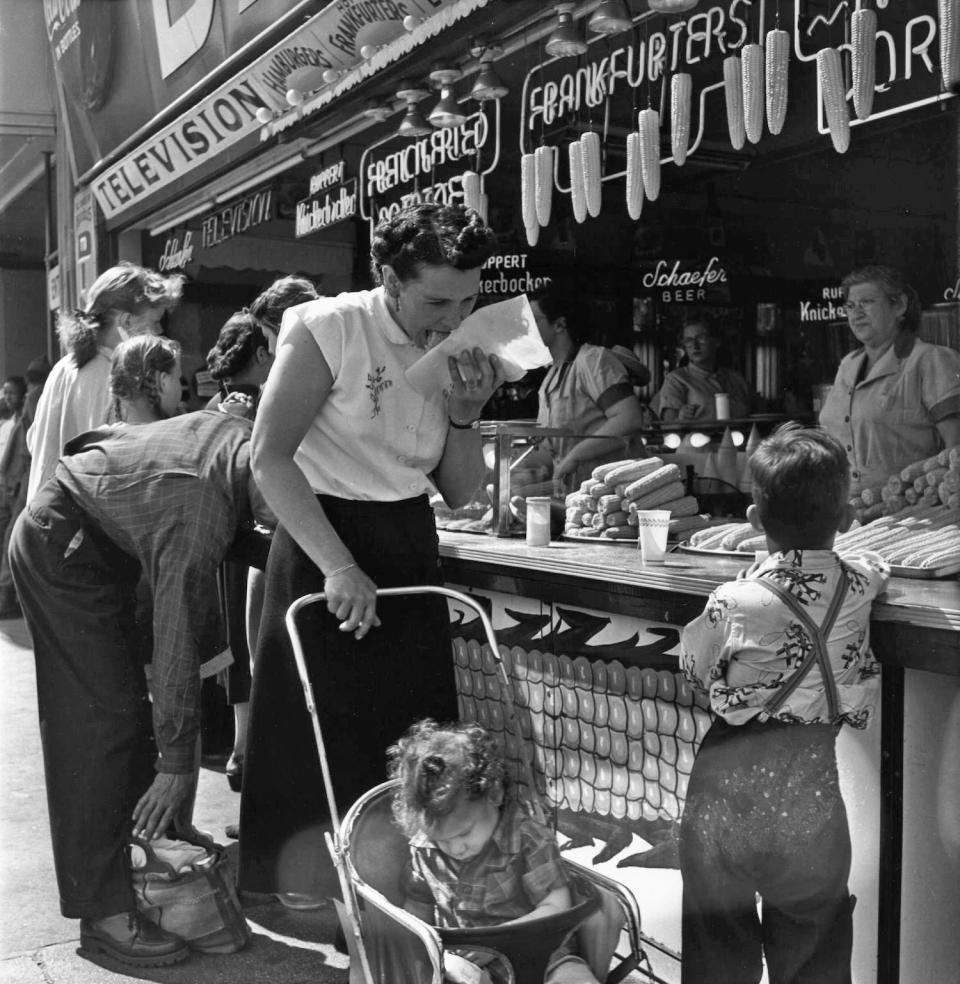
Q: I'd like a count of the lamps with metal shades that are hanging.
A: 6